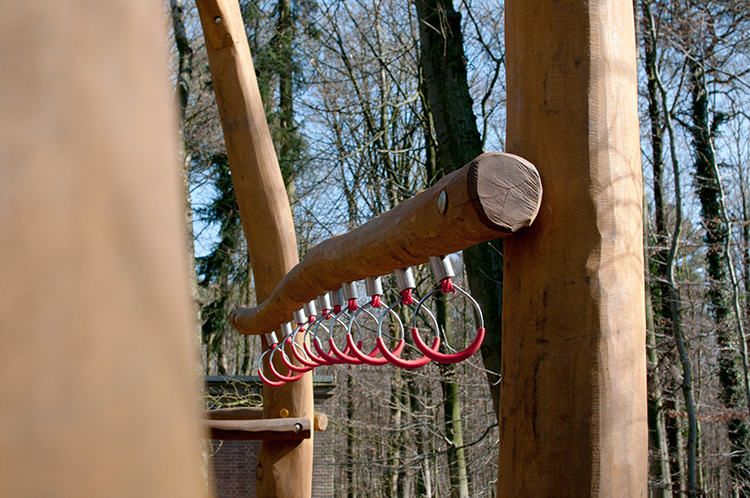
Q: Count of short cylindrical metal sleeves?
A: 10